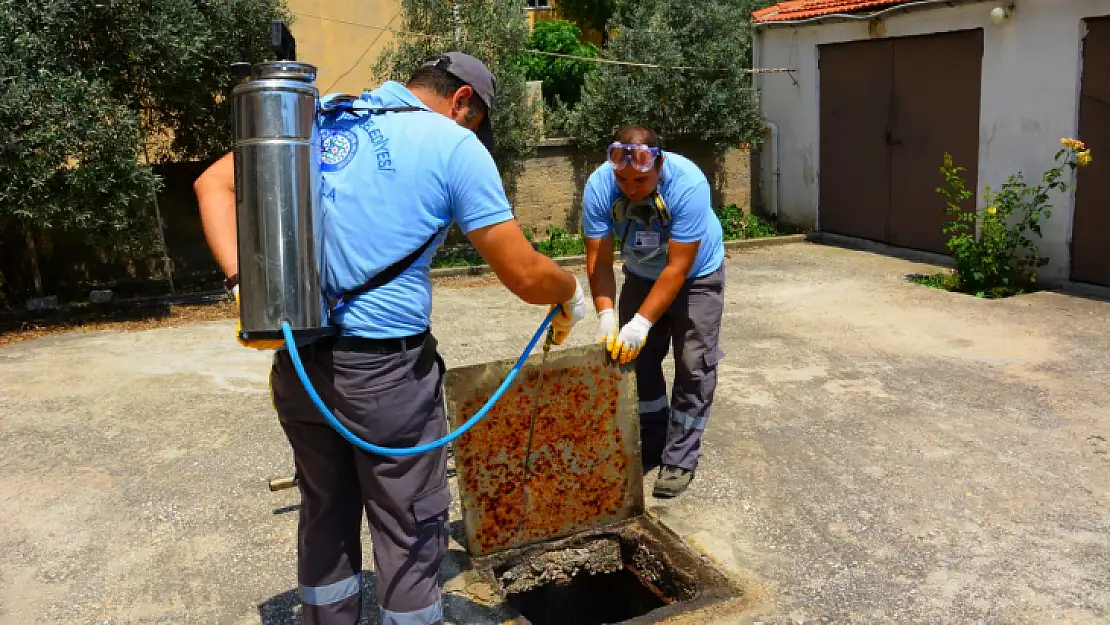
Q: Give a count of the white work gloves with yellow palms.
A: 4